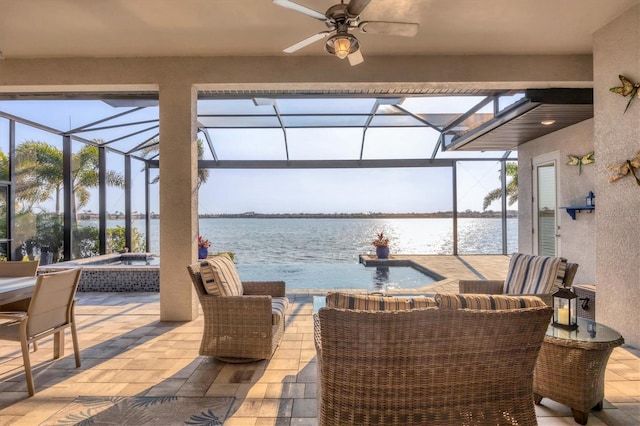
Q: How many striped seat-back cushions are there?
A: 4